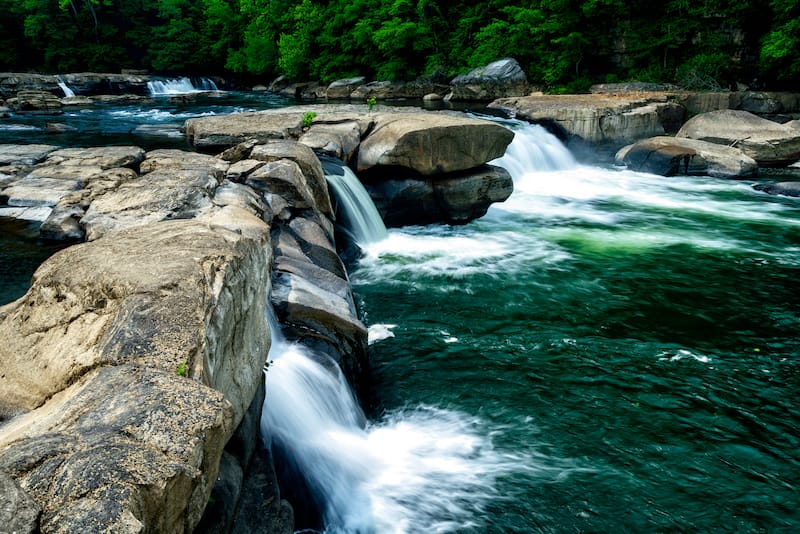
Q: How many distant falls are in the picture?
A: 2